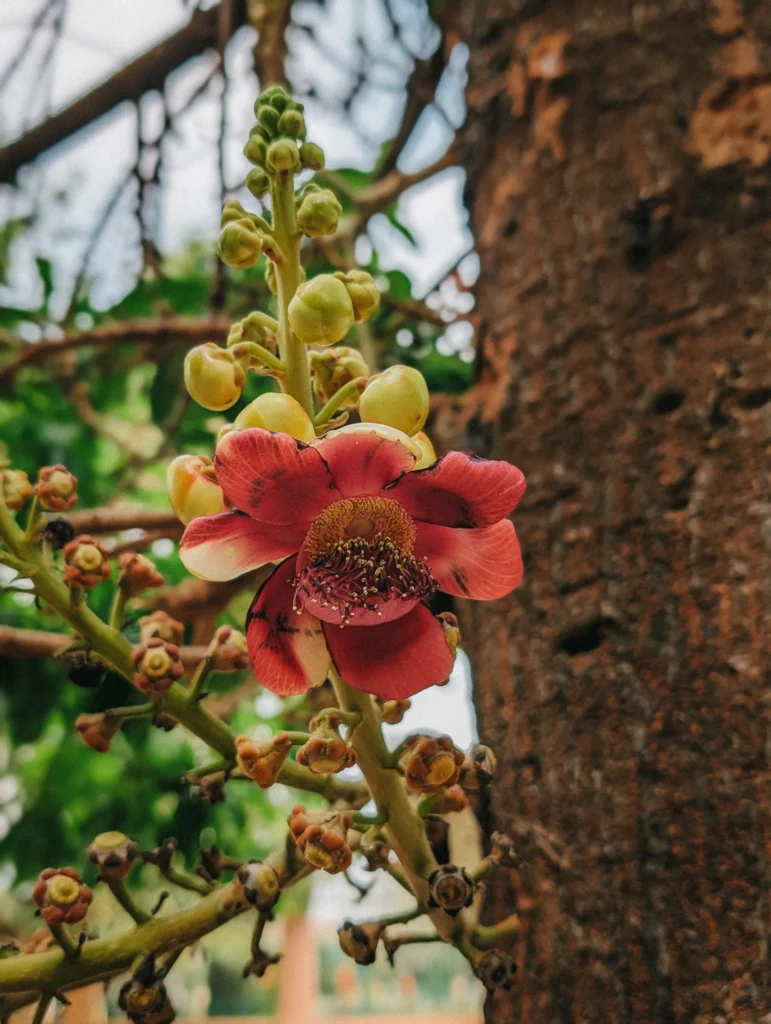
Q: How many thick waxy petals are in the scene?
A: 7